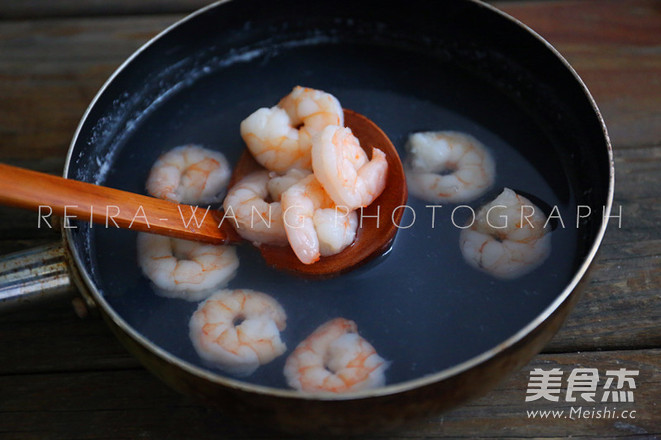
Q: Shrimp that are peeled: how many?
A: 10